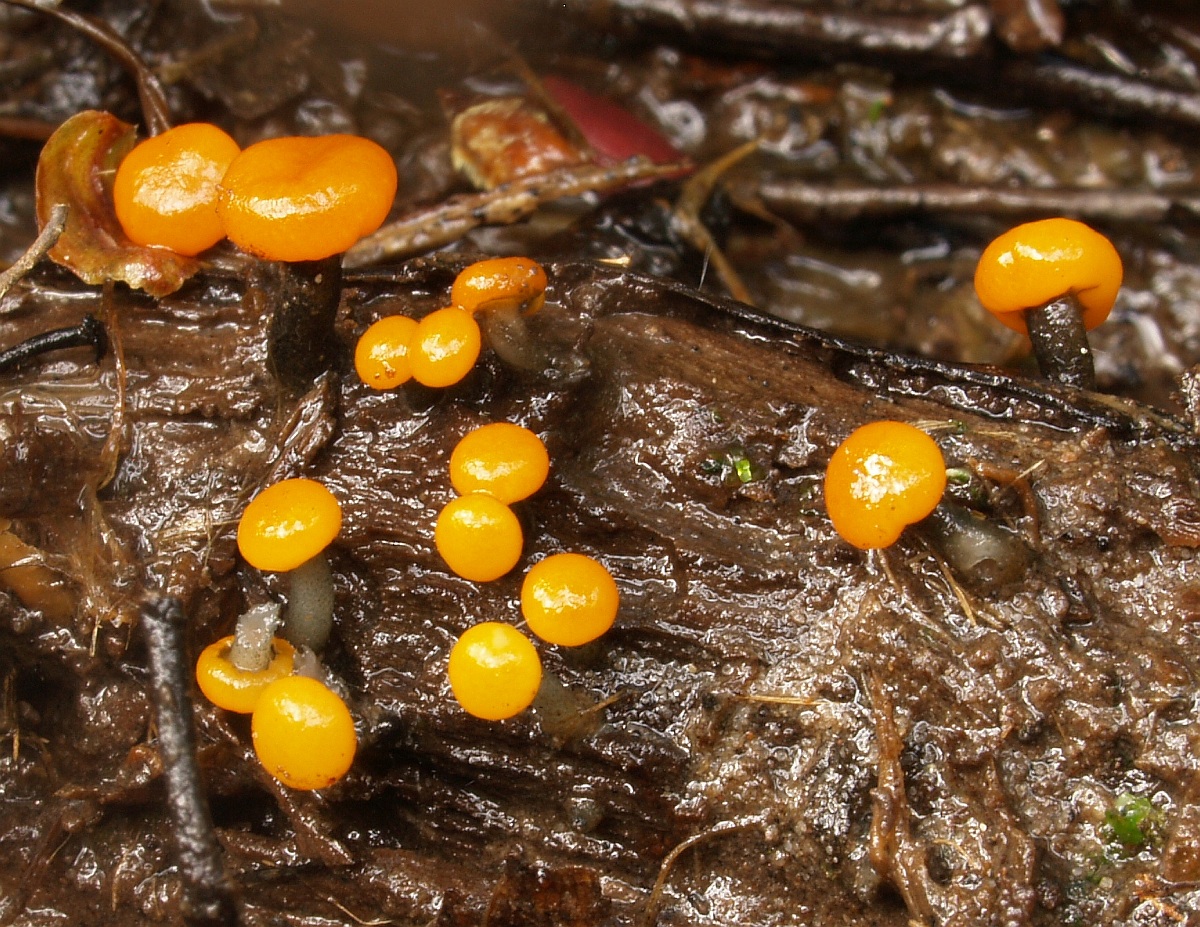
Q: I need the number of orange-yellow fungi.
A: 14